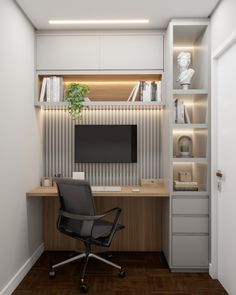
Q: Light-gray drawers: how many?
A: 3